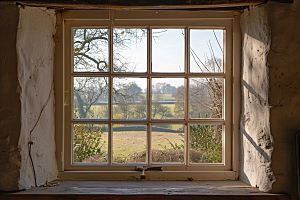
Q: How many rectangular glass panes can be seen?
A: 12